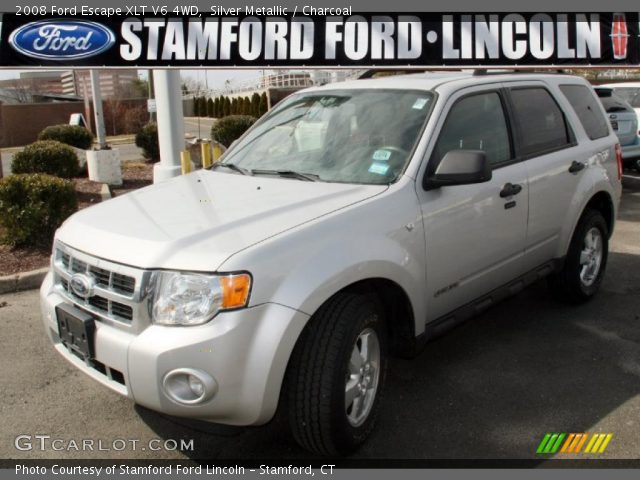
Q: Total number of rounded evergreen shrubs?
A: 5